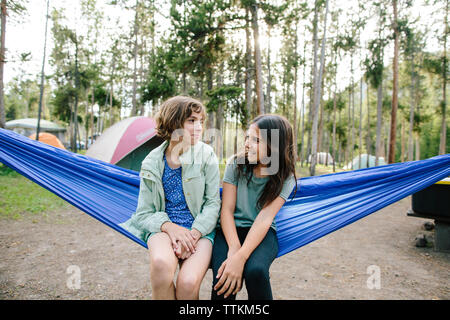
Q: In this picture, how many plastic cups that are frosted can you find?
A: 0